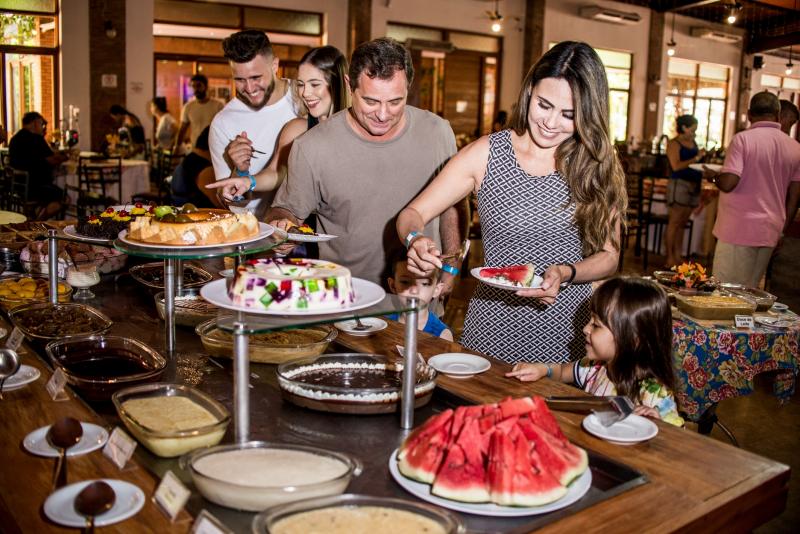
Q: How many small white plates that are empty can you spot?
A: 1